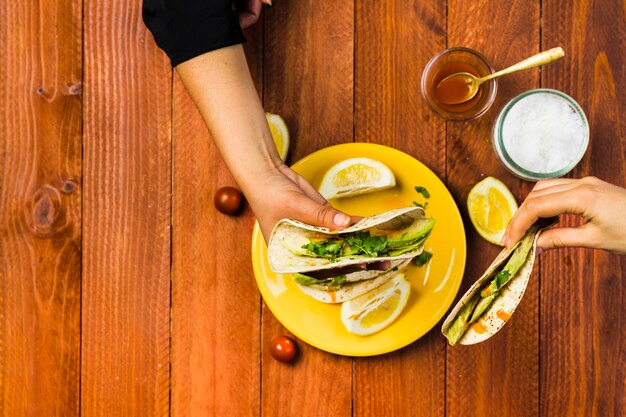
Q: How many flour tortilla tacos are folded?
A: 3